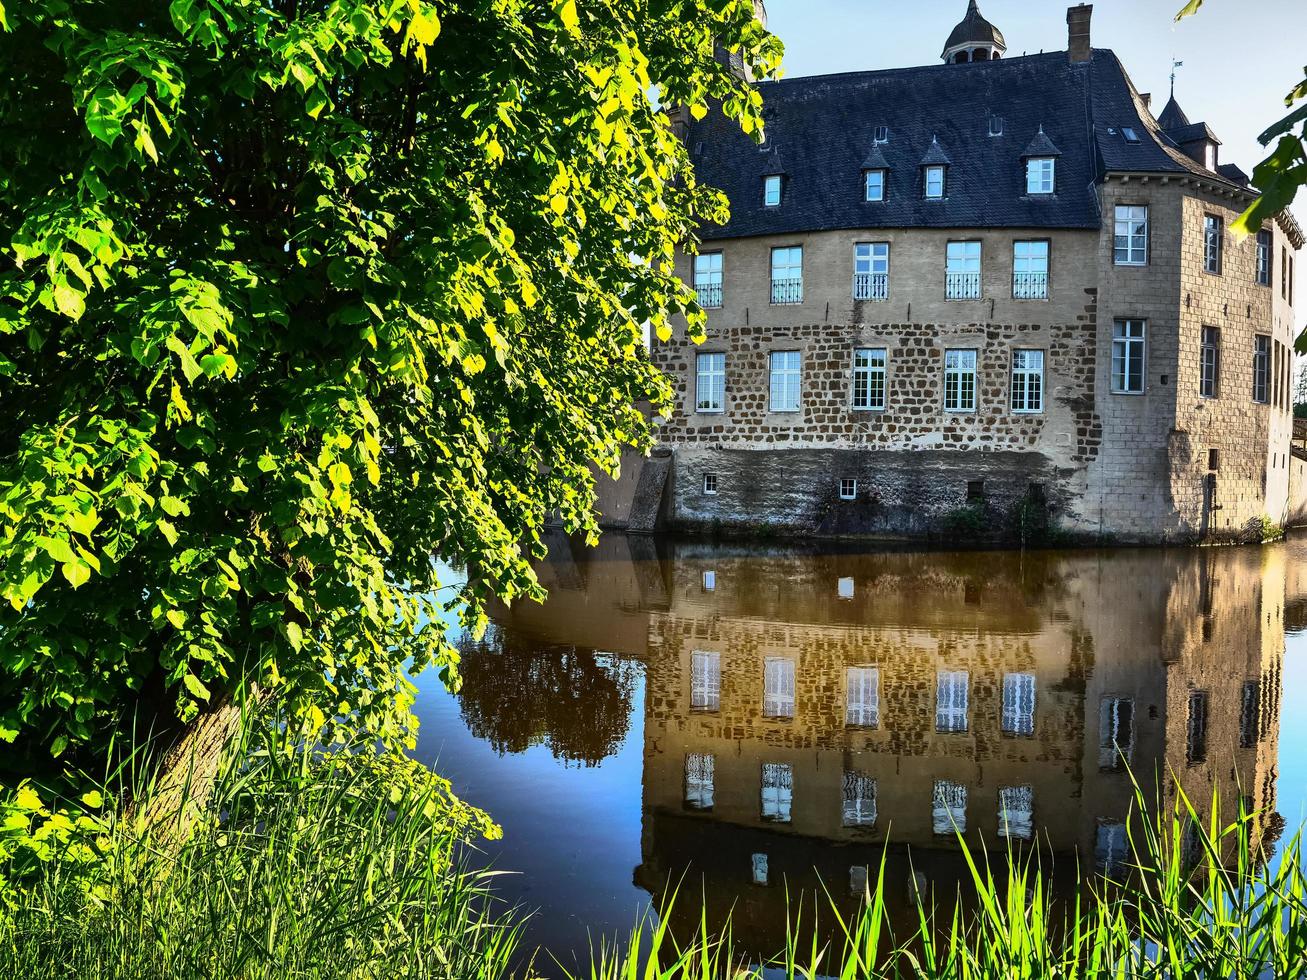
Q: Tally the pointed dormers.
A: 4